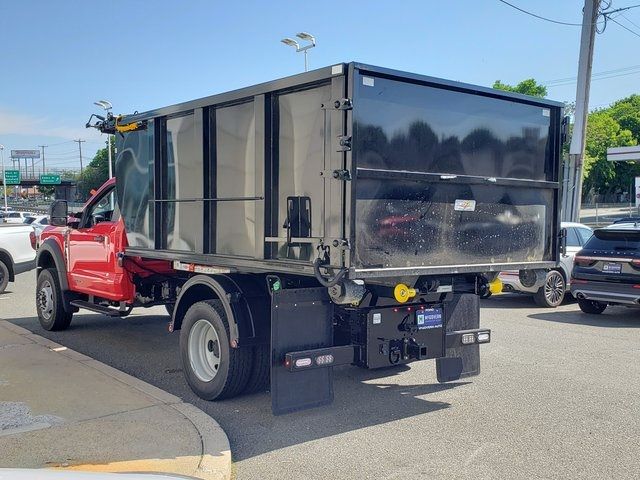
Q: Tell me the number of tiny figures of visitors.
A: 0